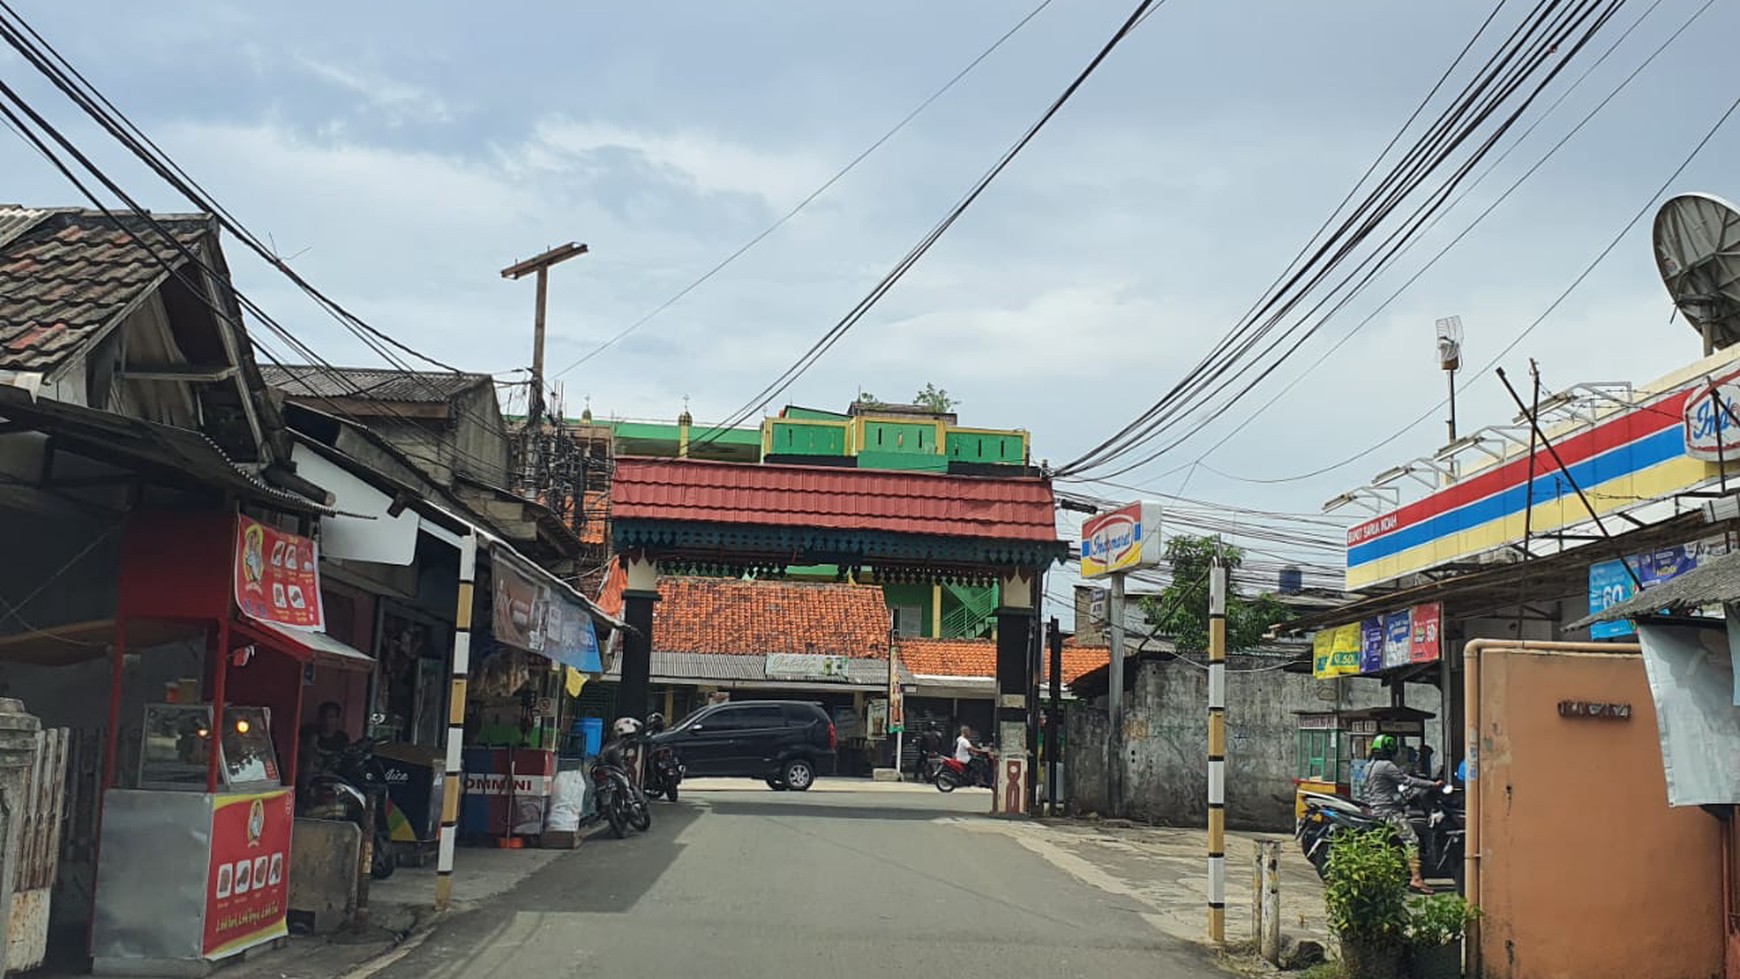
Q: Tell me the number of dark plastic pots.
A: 2